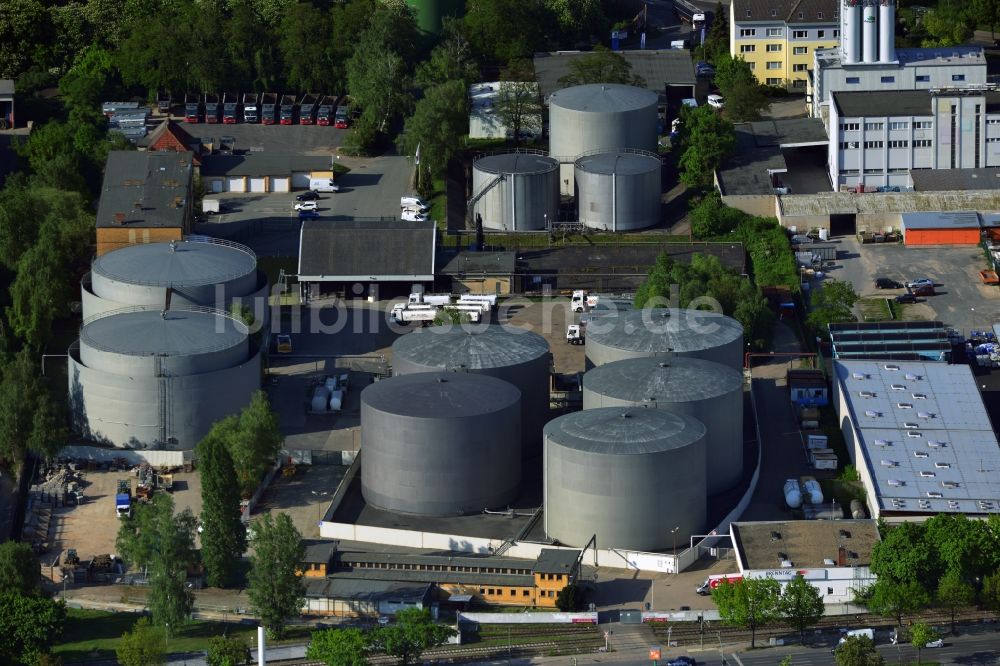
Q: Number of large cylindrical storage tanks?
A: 10